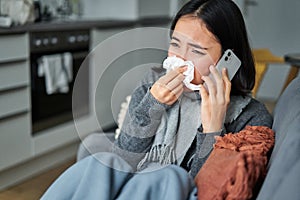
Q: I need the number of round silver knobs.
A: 6